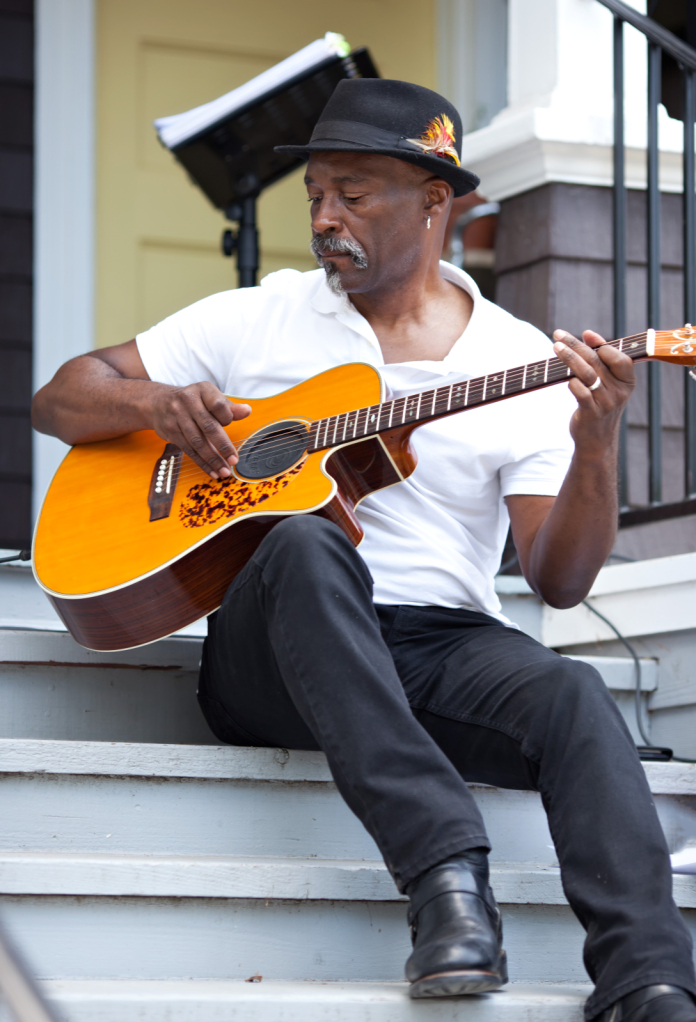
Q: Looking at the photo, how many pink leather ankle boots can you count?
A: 0